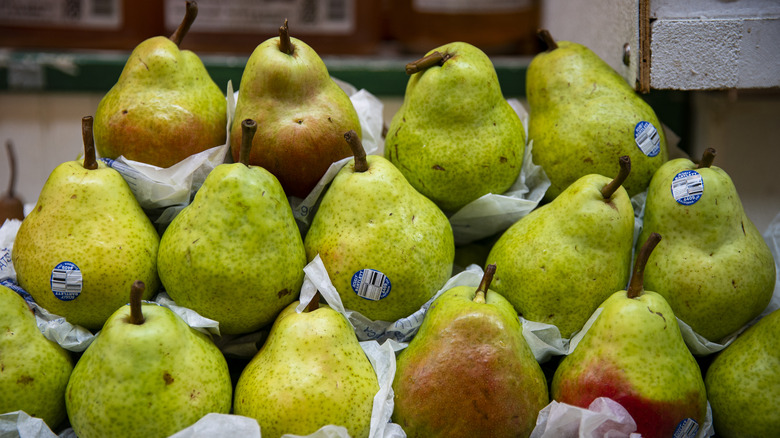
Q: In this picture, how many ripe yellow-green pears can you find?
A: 15